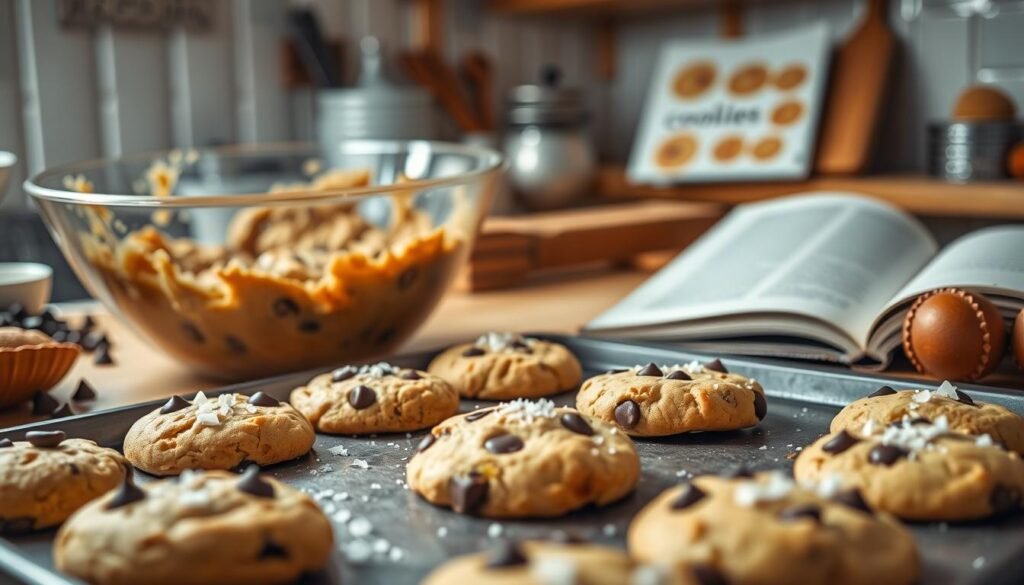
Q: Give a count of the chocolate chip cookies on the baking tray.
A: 11